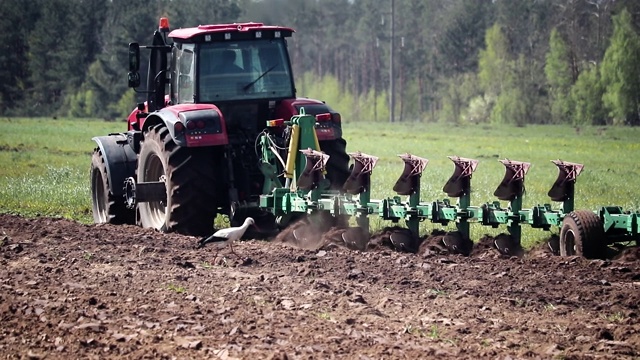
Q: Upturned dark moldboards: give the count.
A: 6